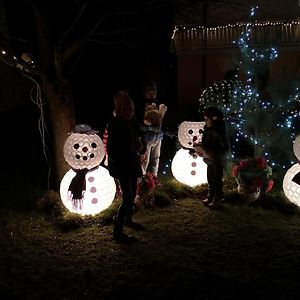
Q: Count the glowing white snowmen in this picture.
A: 3